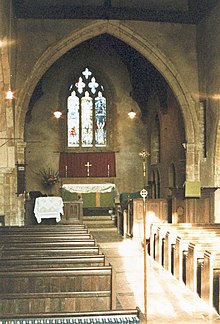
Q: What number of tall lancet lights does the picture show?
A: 3